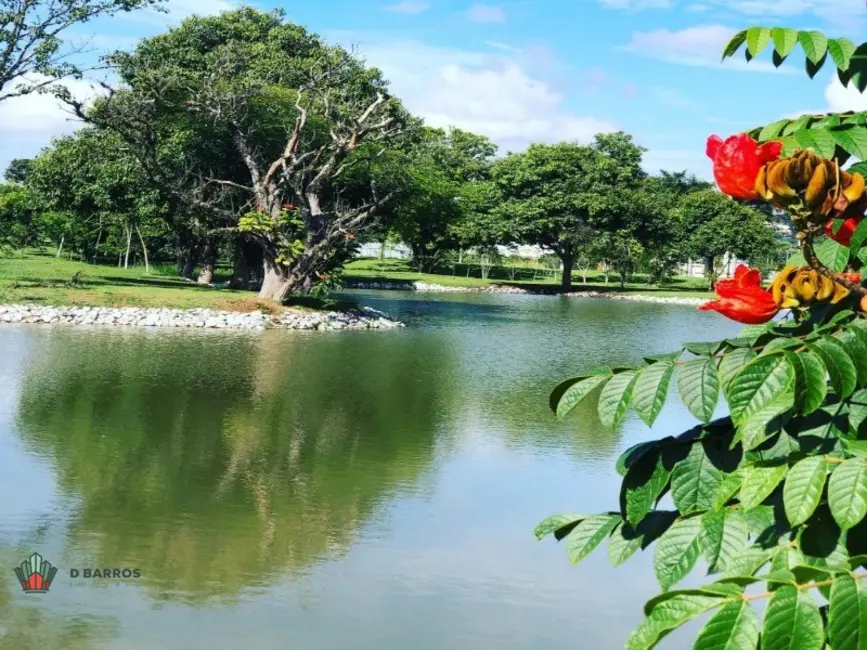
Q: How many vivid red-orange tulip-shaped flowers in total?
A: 3